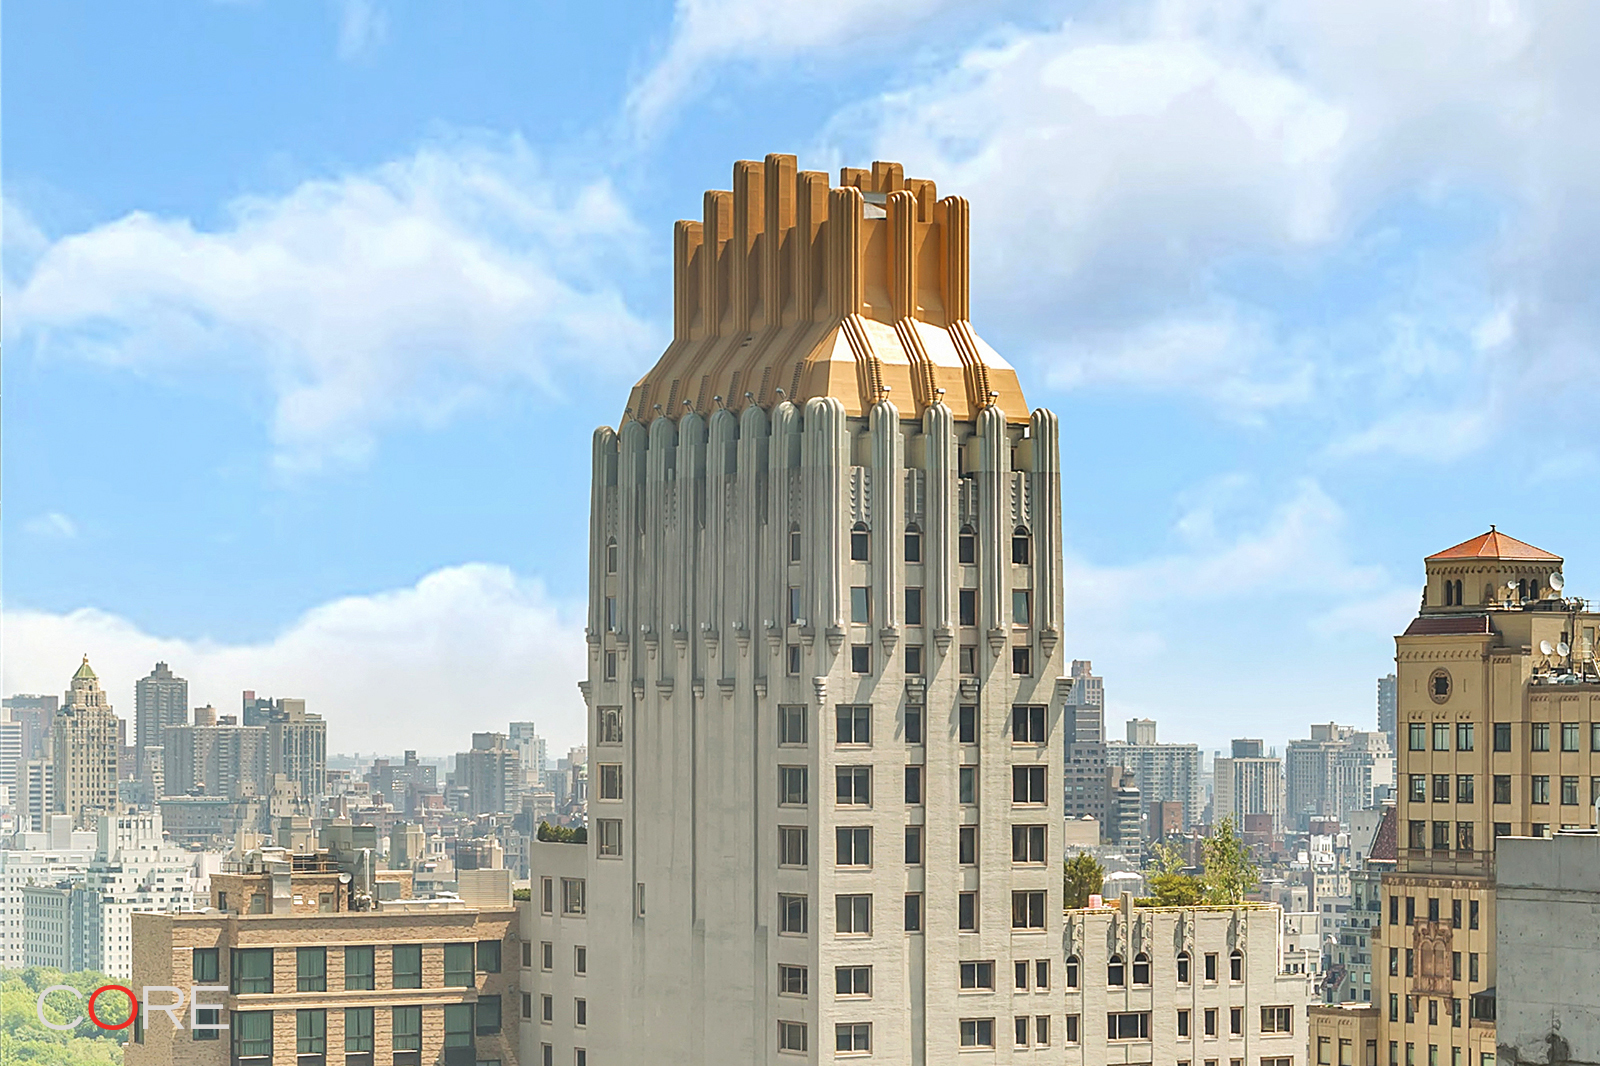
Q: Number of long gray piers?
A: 12